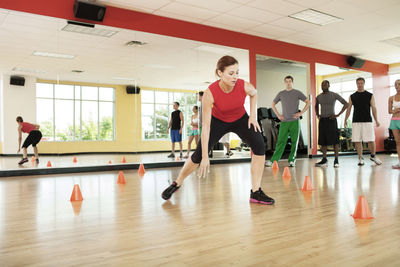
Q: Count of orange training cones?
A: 7